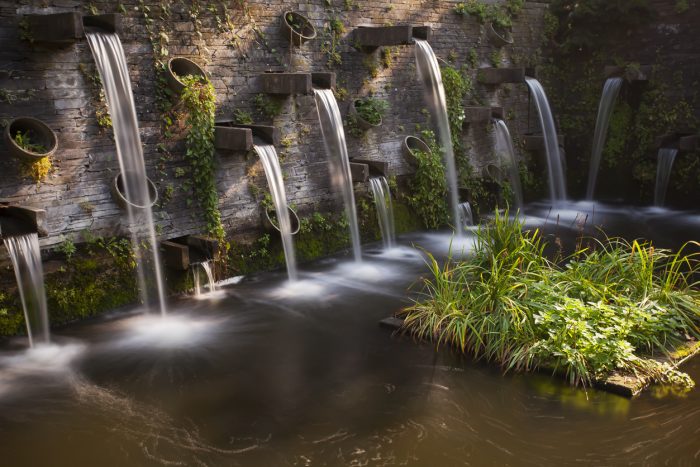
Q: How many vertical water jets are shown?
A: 12